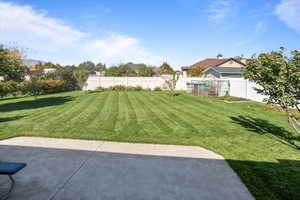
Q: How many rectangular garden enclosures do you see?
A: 1